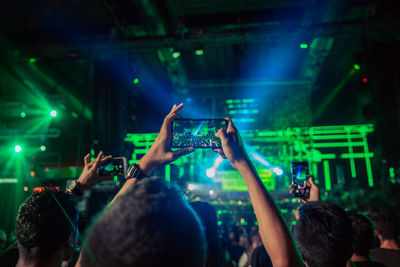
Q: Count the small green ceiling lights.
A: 6